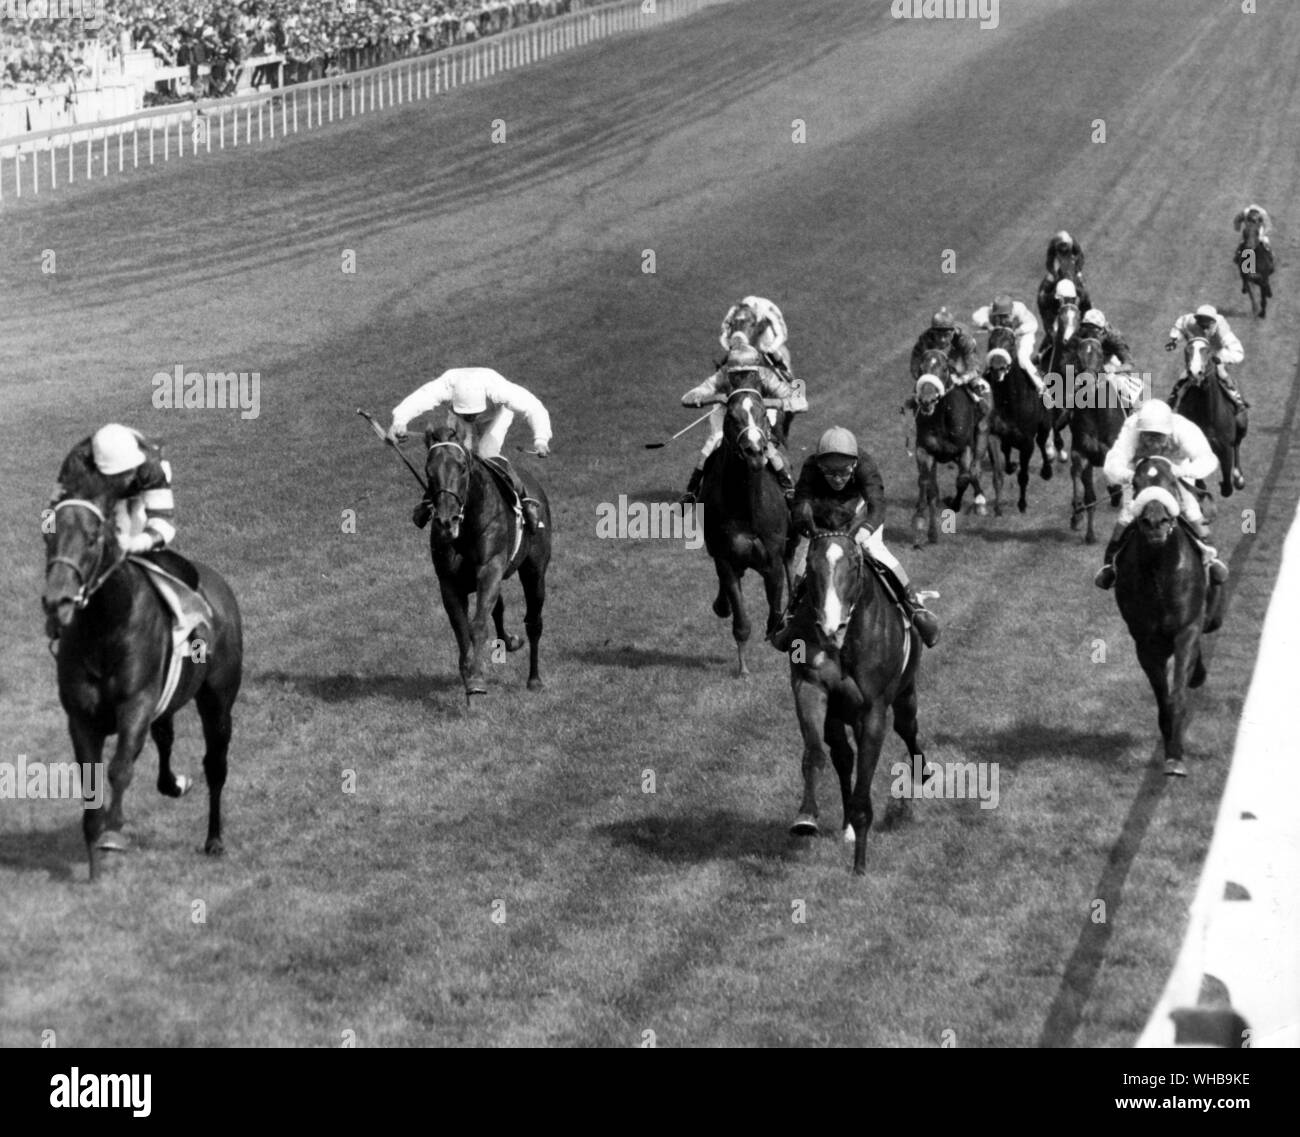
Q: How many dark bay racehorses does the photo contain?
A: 13